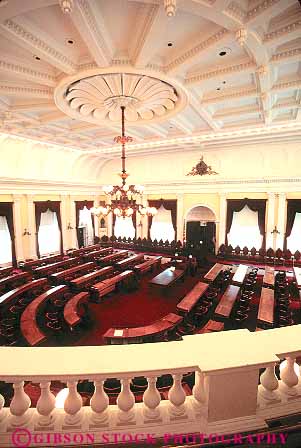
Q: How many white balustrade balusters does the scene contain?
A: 11